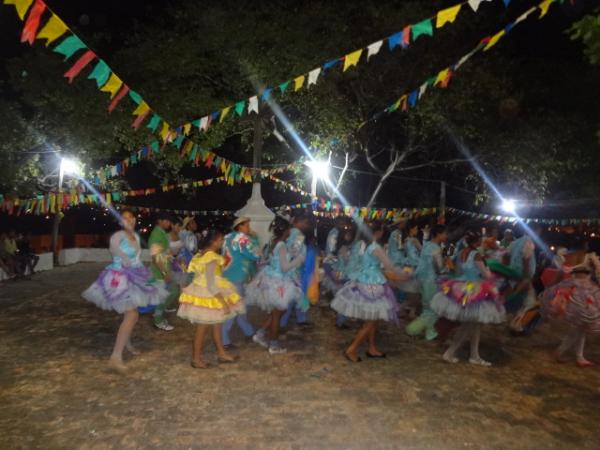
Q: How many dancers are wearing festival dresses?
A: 6